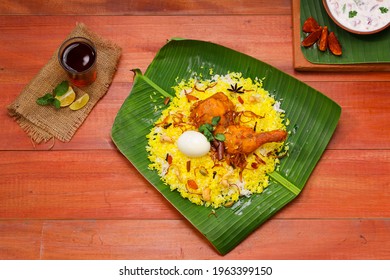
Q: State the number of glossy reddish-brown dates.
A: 4